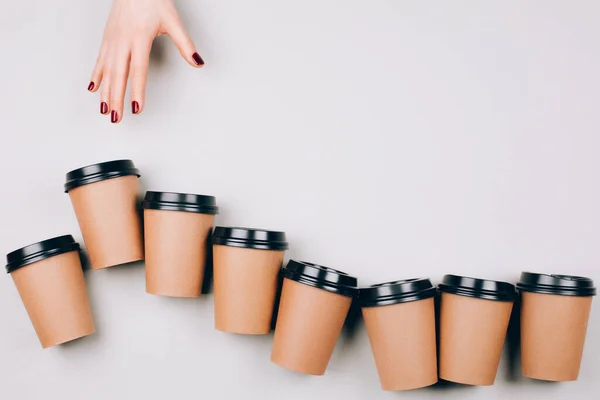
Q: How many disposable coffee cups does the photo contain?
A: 8